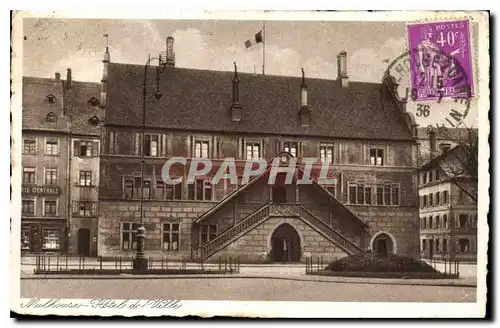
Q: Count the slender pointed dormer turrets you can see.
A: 2